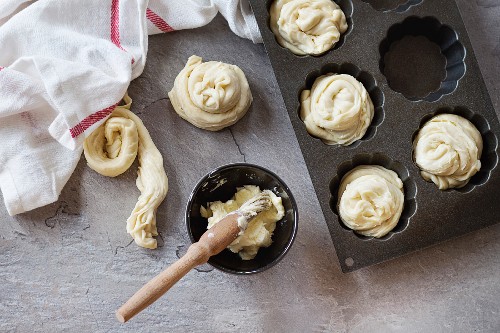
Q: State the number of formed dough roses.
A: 5